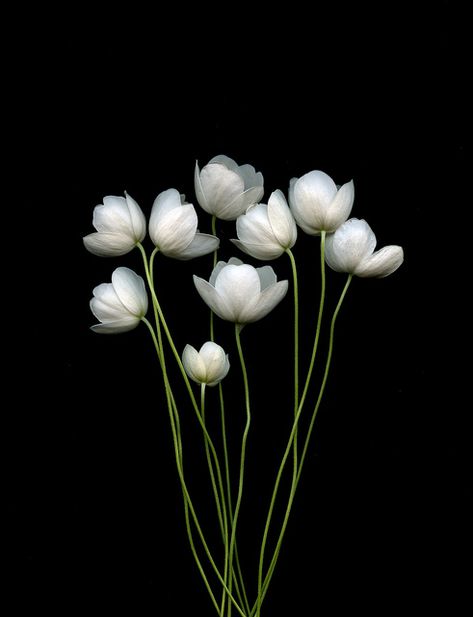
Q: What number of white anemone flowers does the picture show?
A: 9